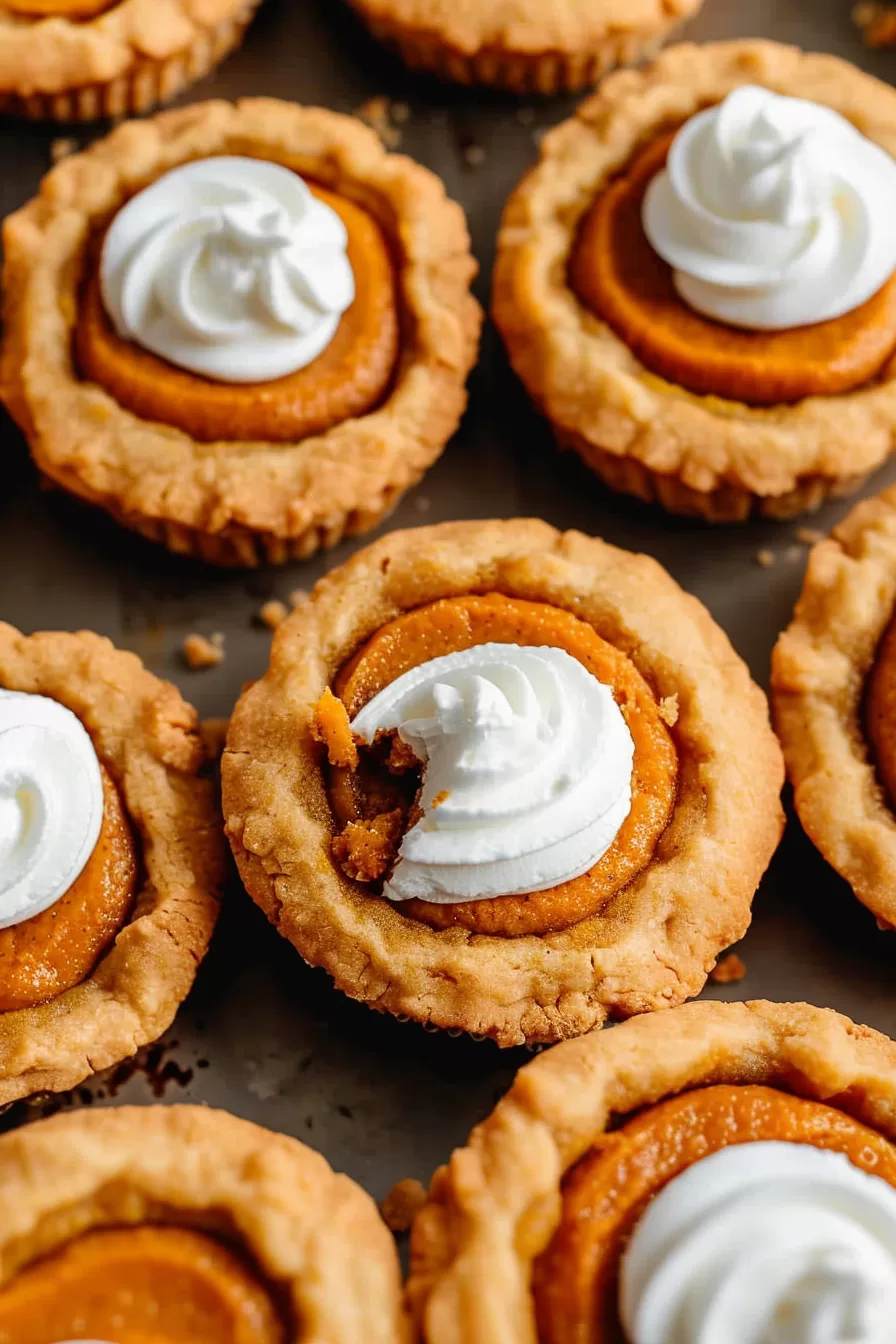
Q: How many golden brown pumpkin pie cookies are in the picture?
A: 9